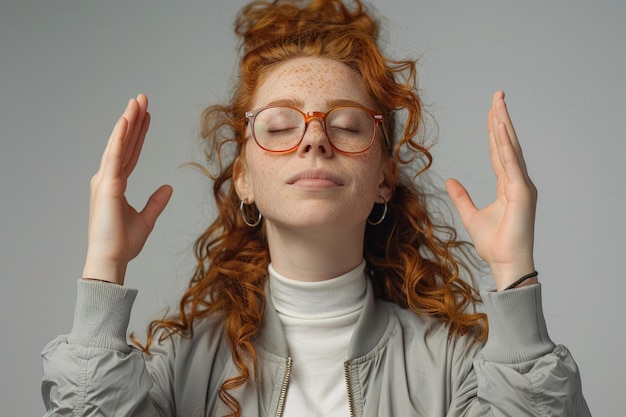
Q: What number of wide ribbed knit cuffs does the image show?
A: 2